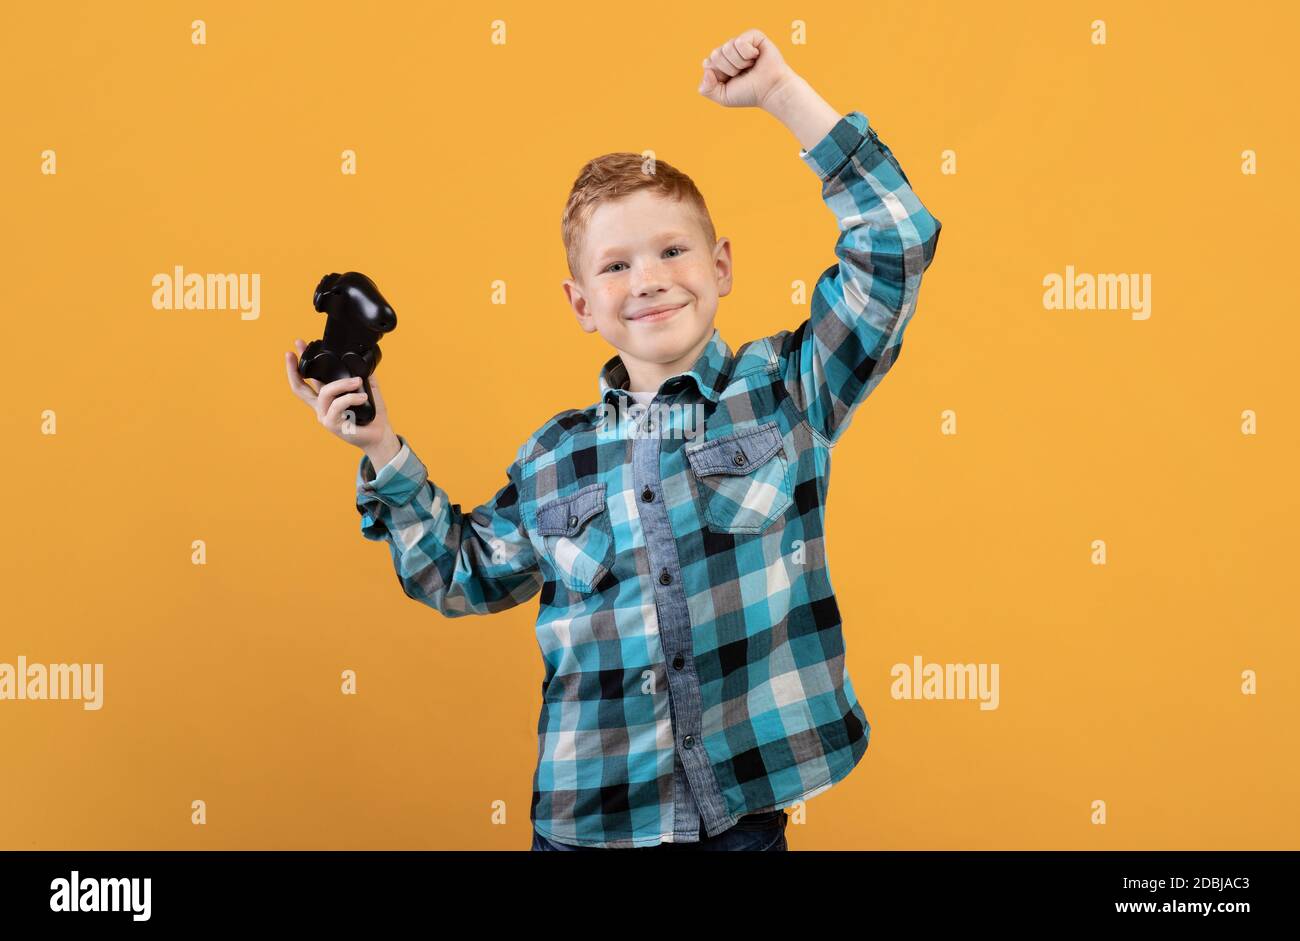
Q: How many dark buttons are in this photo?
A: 7